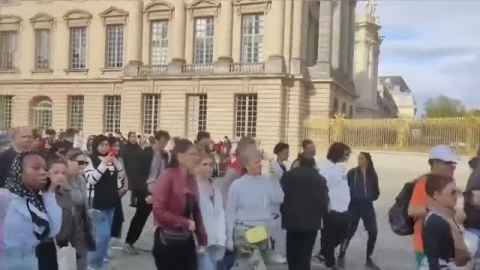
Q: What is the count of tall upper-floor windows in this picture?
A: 7